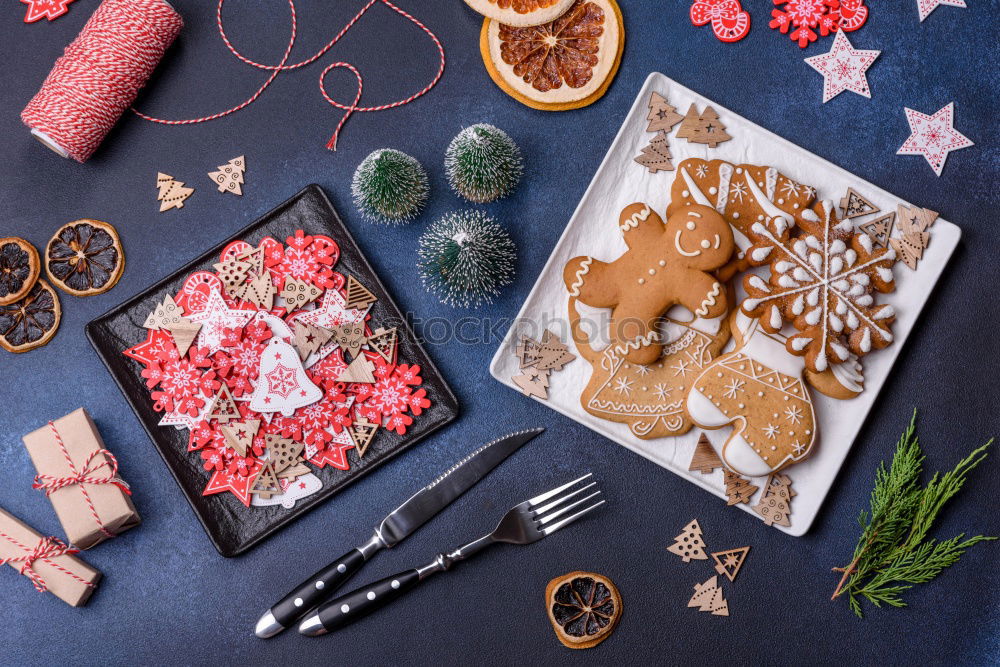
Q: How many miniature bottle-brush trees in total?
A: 3